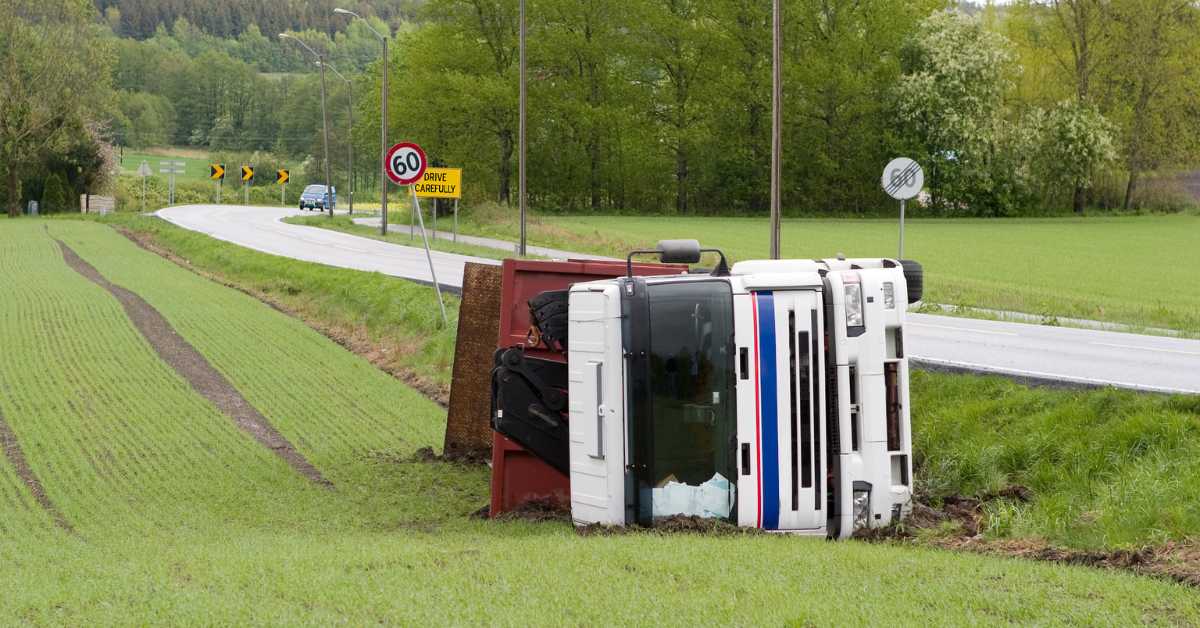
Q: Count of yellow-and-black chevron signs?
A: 3